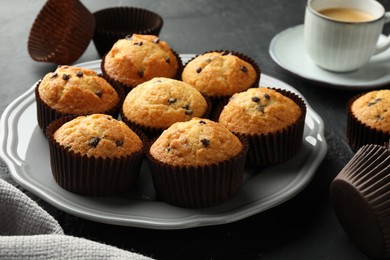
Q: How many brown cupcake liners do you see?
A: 11